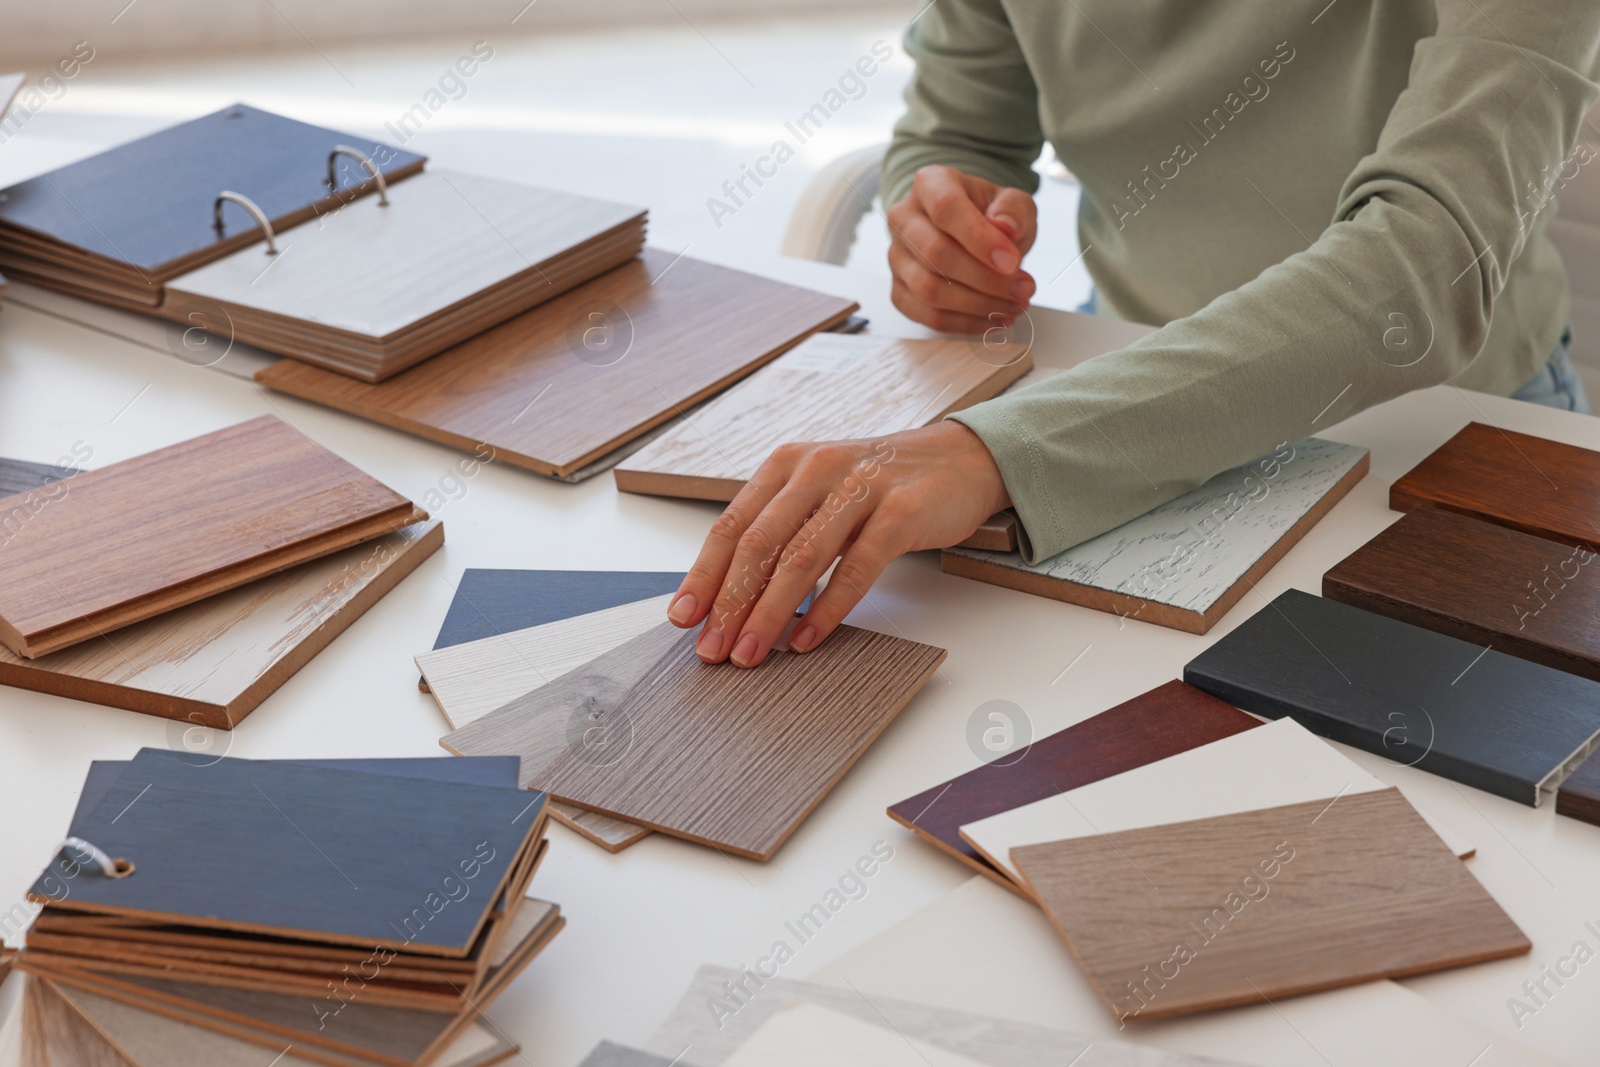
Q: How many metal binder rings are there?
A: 2